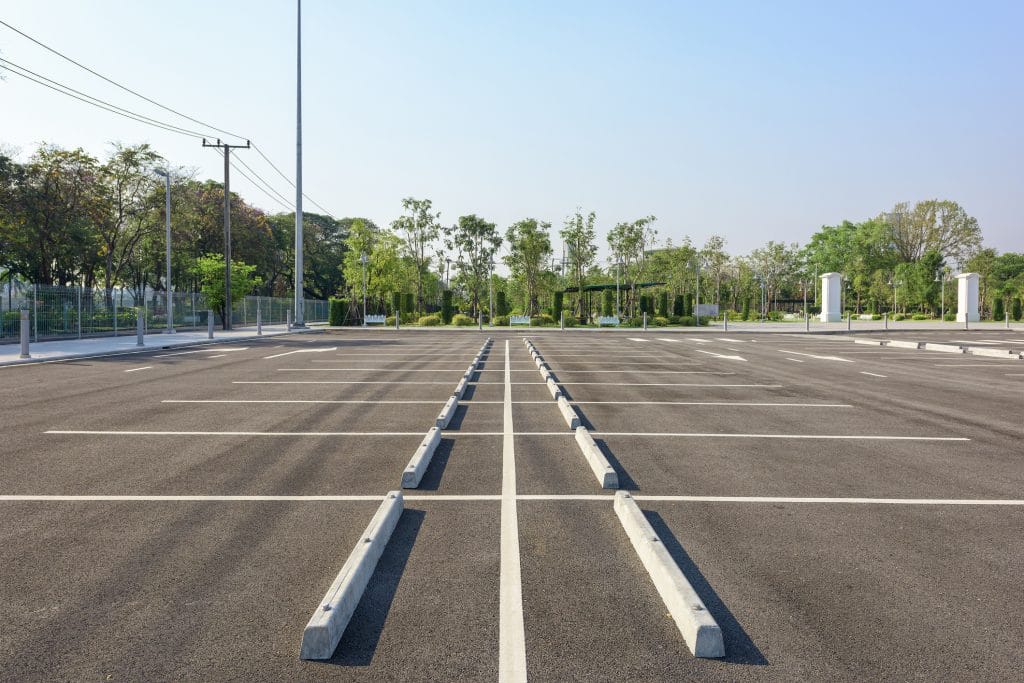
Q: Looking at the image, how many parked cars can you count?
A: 0